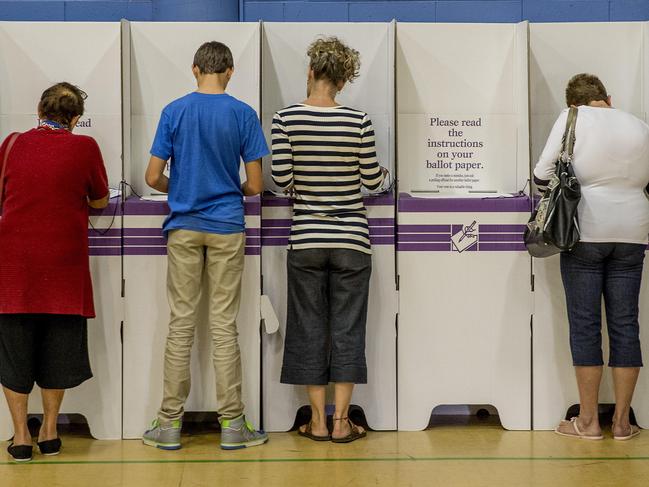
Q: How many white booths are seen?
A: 5